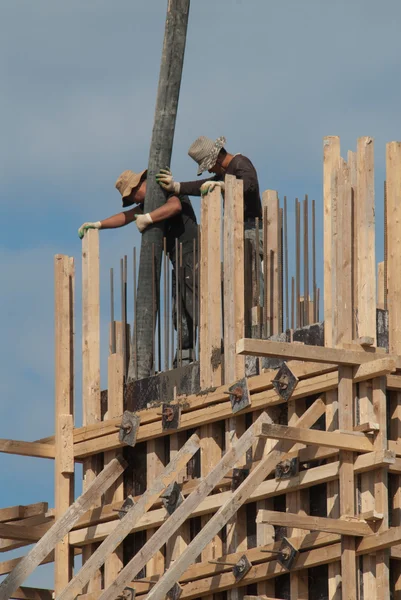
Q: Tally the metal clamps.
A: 12